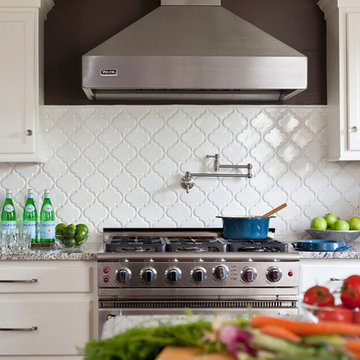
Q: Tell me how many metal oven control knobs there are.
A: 7